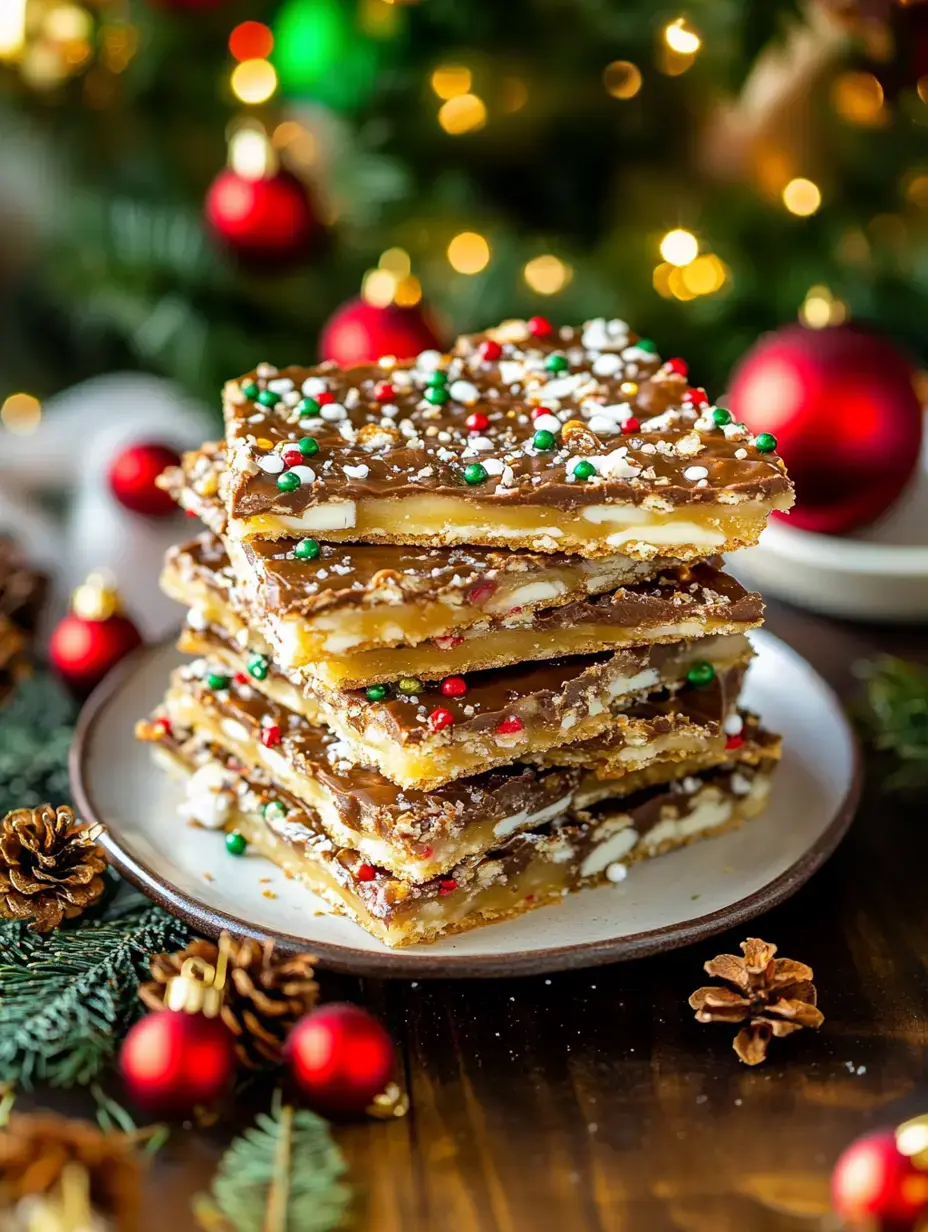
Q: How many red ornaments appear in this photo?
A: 8